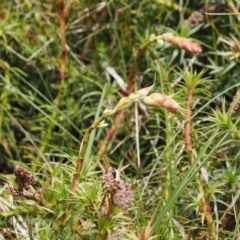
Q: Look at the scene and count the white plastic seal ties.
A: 0